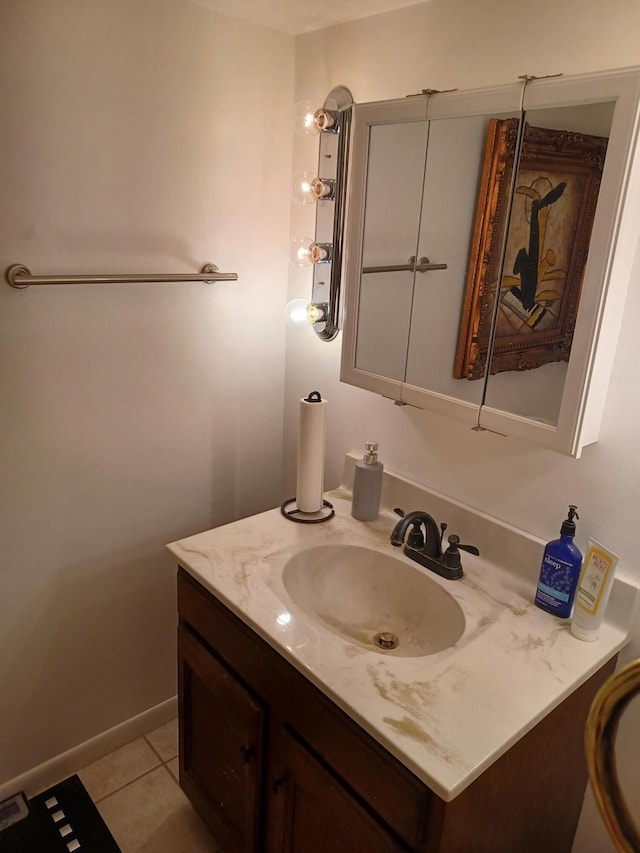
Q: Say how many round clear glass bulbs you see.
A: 4